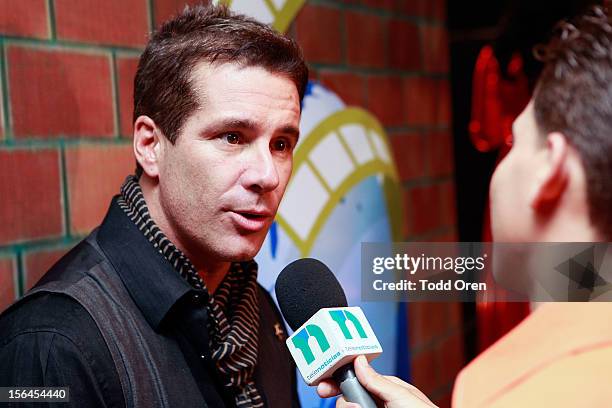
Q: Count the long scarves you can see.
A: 1